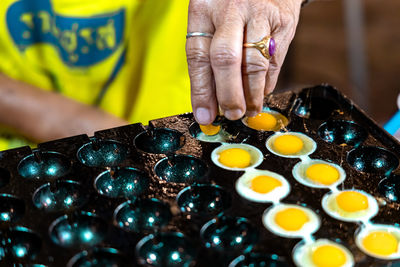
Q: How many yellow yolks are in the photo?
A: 10